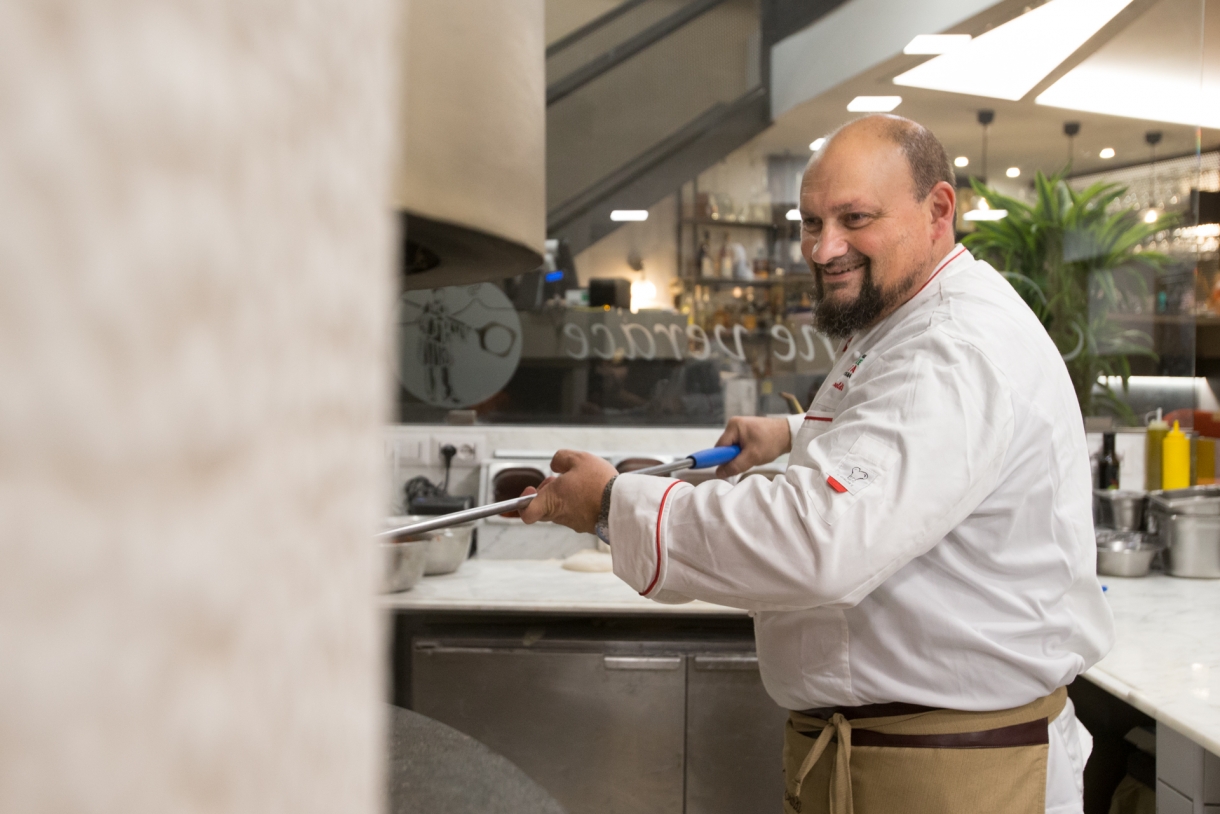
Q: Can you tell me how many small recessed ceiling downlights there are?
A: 3